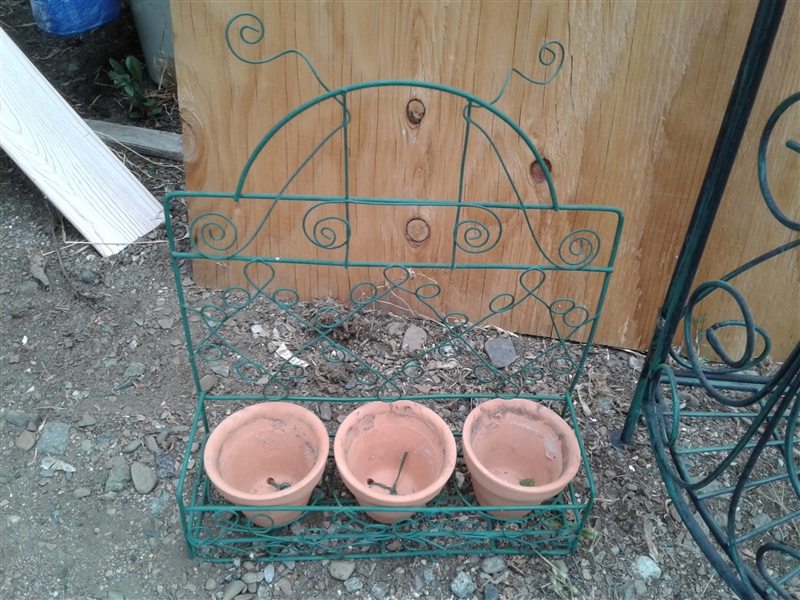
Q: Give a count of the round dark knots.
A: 3